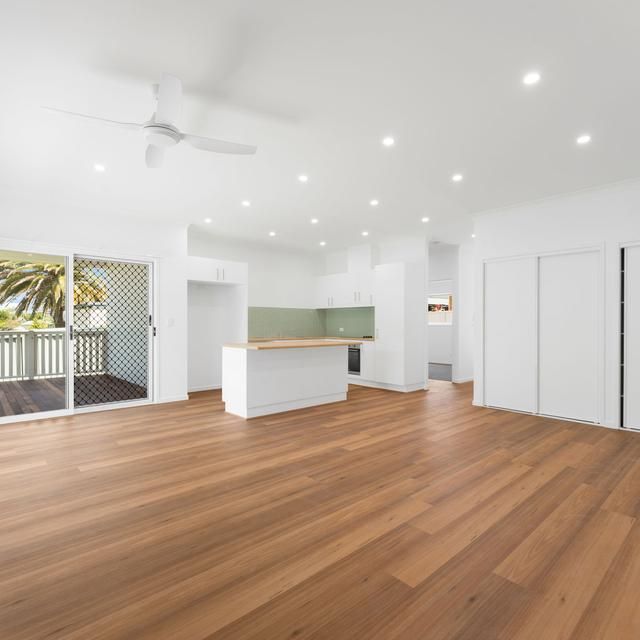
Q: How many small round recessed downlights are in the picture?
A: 15